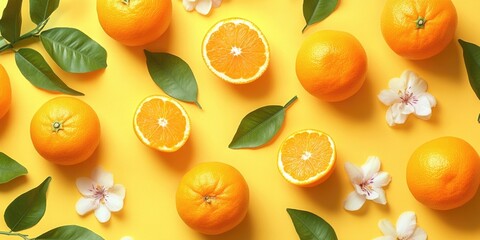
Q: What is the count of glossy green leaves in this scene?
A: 12